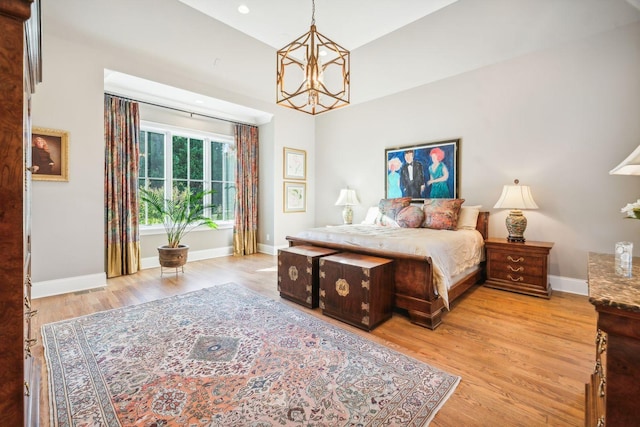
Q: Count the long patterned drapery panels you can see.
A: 2